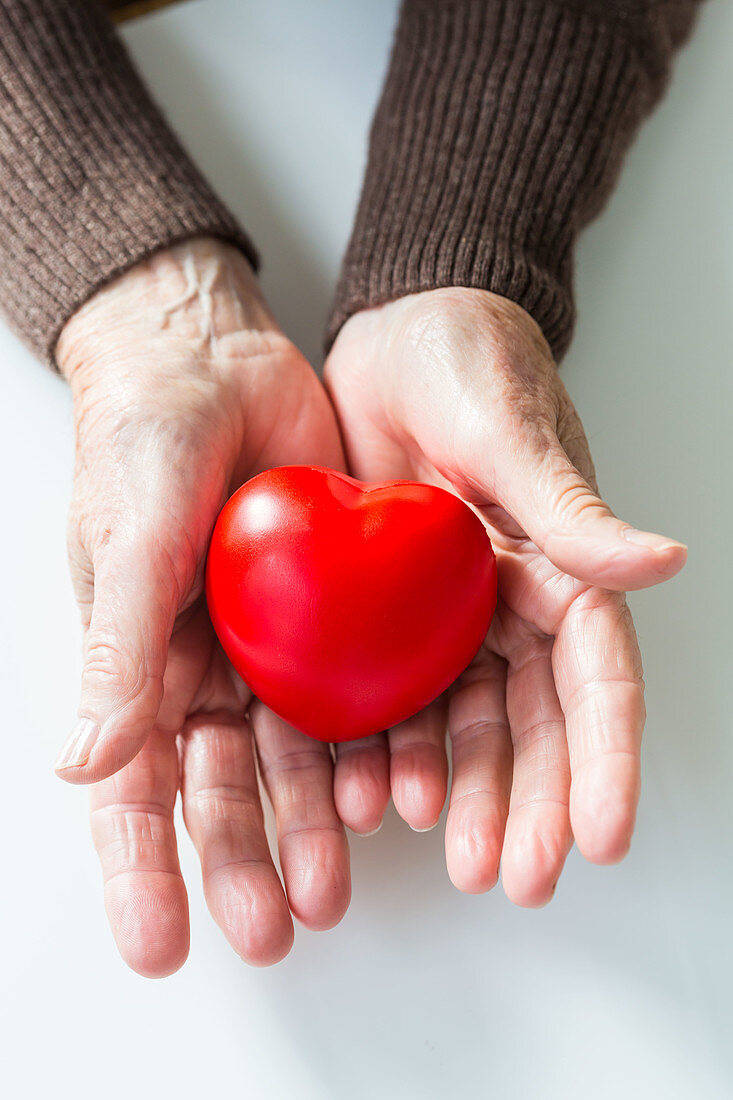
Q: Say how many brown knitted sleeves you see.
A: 2